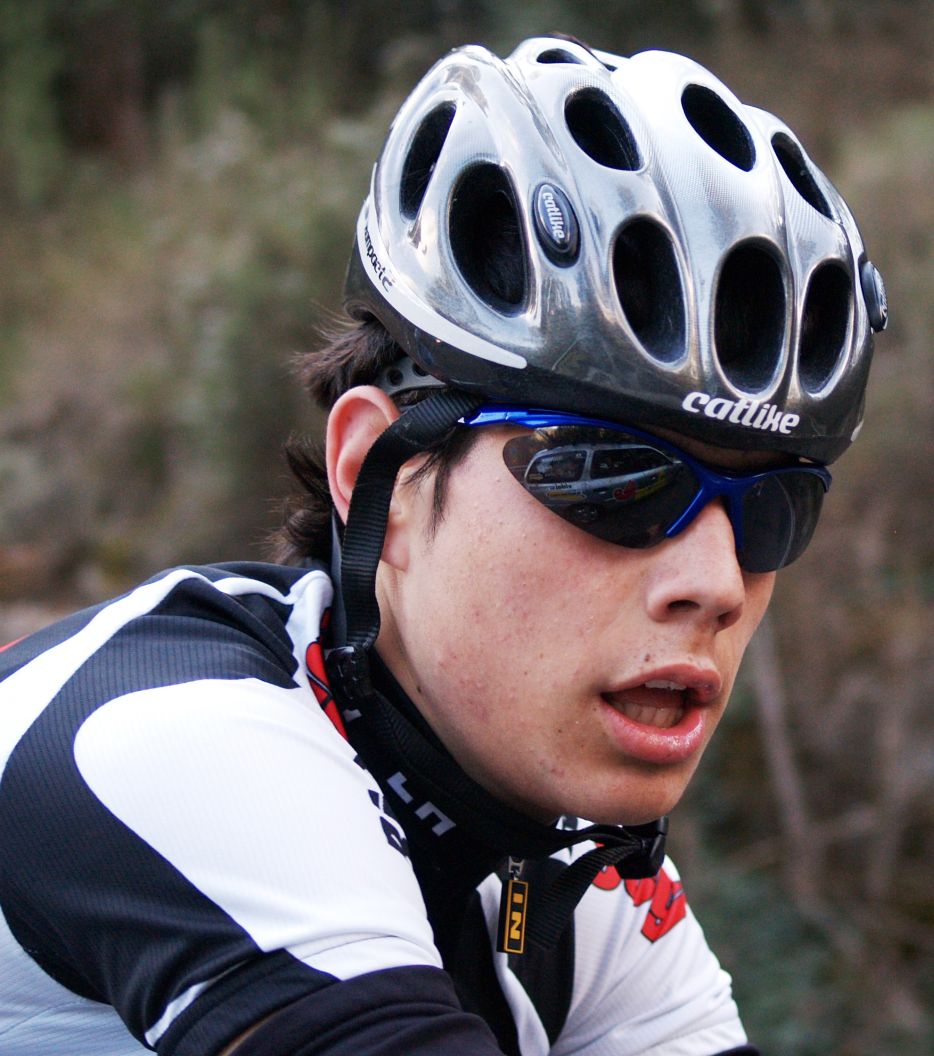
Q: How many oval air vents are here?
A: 9